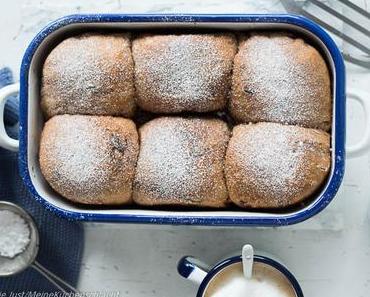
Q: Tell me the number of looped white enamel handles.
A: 2